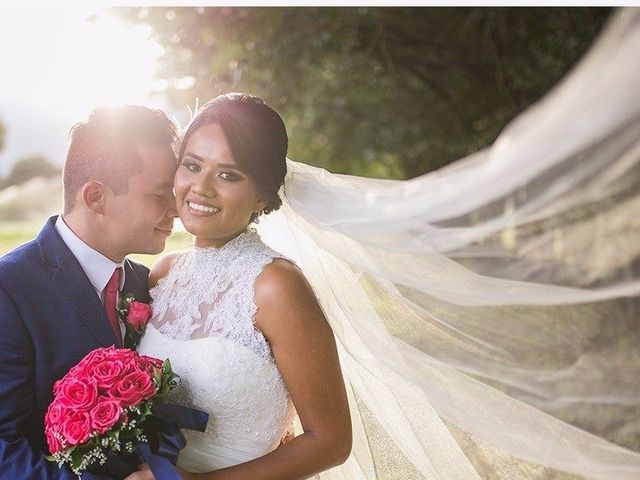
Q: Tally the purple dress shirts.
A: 0